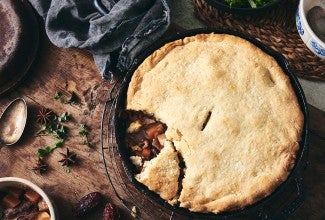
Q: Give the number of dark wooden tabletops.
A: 1